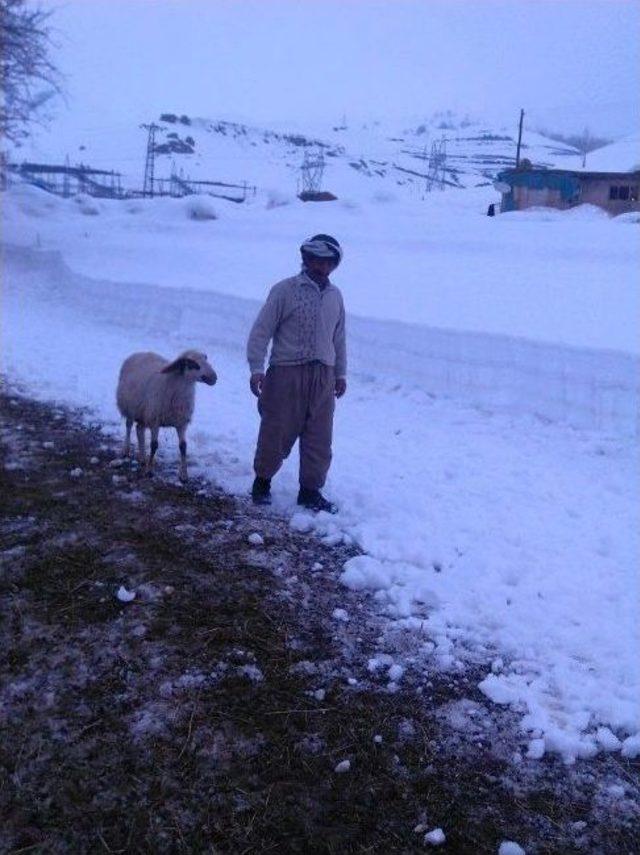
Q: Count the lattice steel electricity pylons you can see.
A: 3